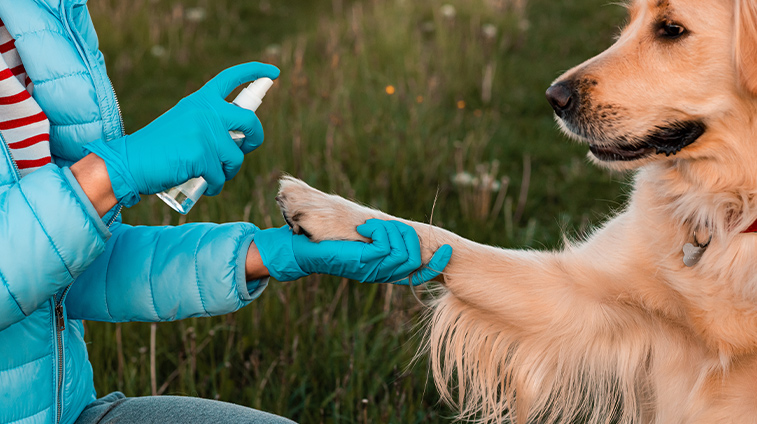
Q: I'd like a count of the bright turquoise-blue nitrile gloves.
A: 2